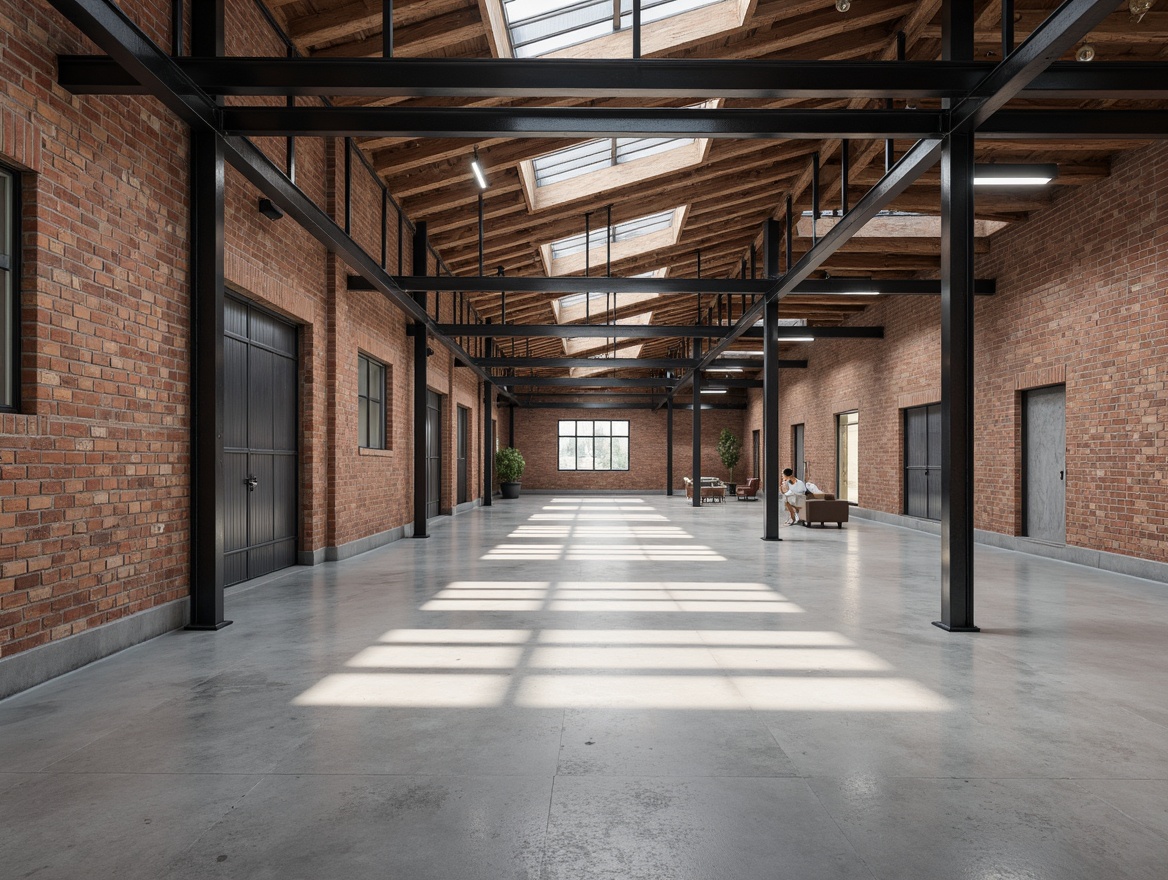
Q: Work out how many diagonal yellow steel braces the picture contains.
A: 0